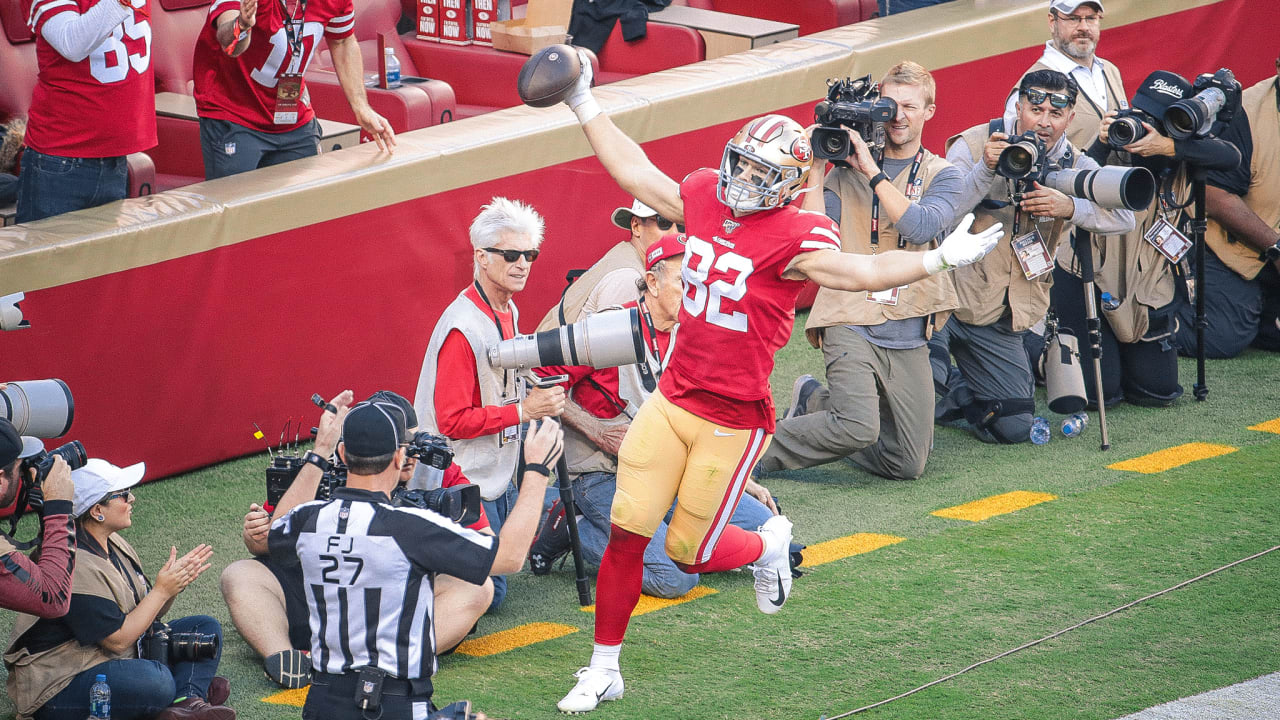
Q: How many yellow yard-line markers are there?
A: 7